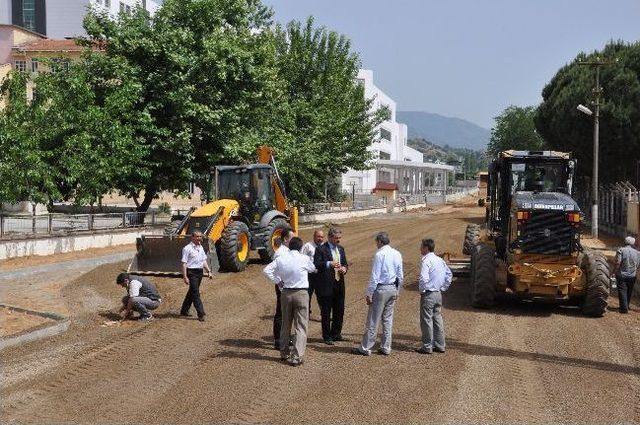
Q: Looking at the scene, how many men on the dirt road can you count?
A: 9